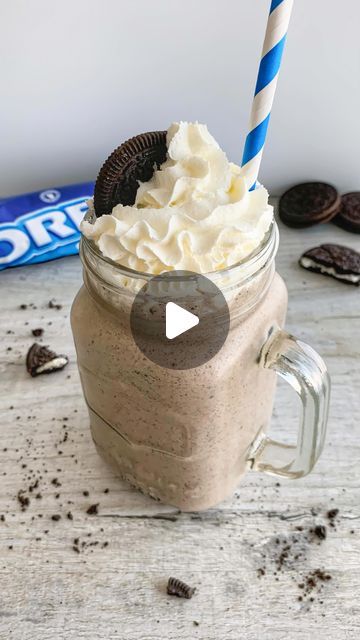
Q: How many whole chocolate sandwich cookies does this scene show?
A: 3